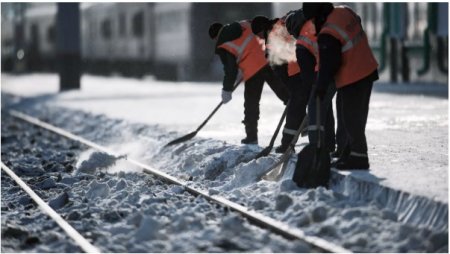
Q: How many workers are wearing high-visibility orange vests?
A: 4